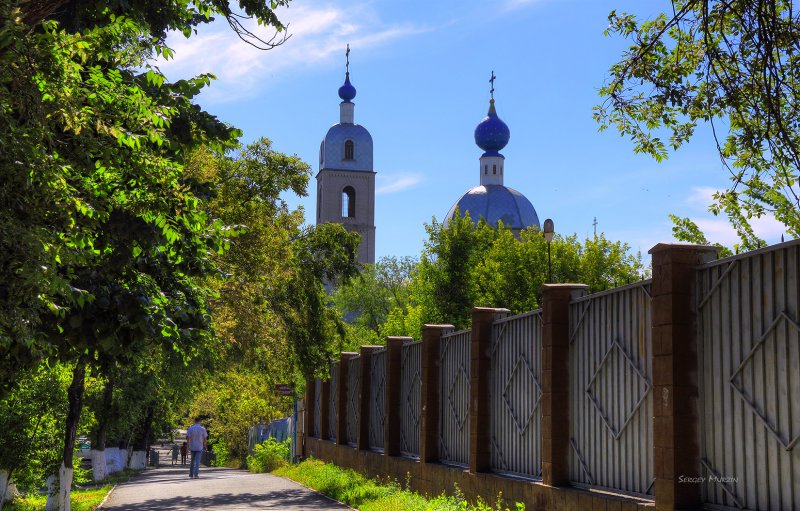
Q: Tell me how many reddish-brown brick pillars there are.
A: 9